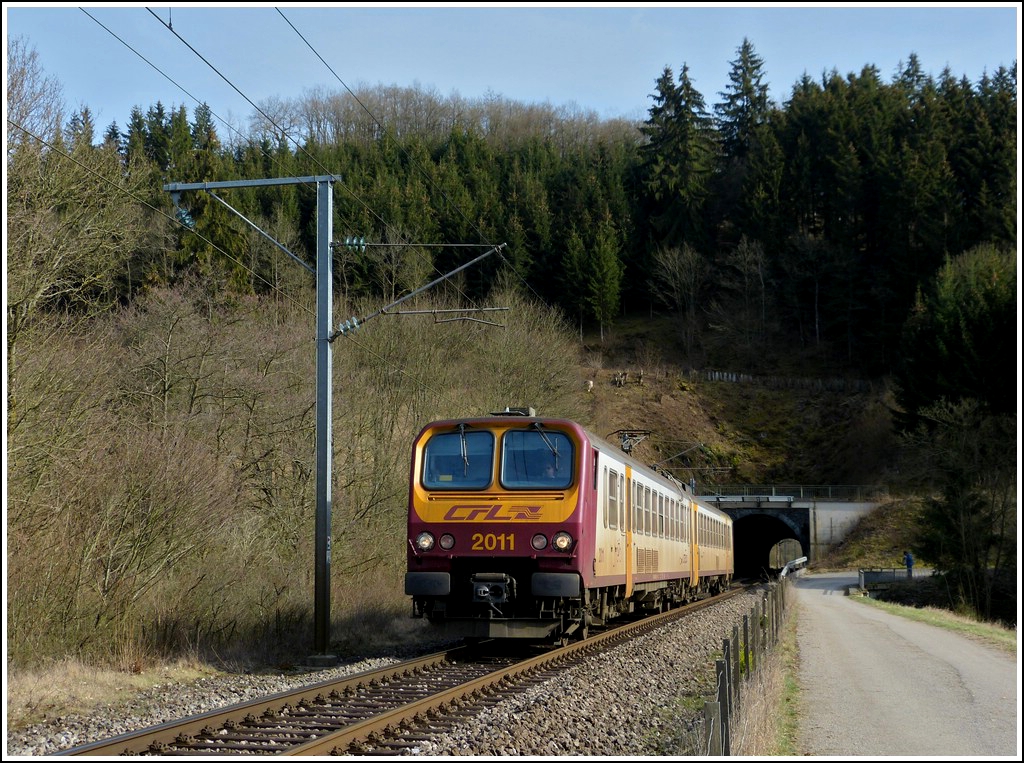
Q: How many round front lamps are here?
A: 4